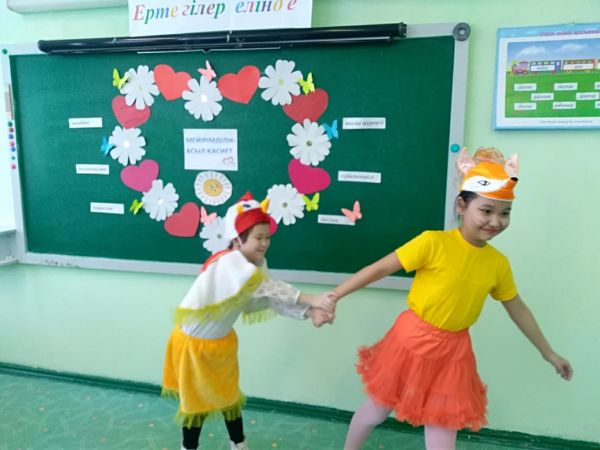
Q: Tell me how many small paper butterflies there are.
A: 9